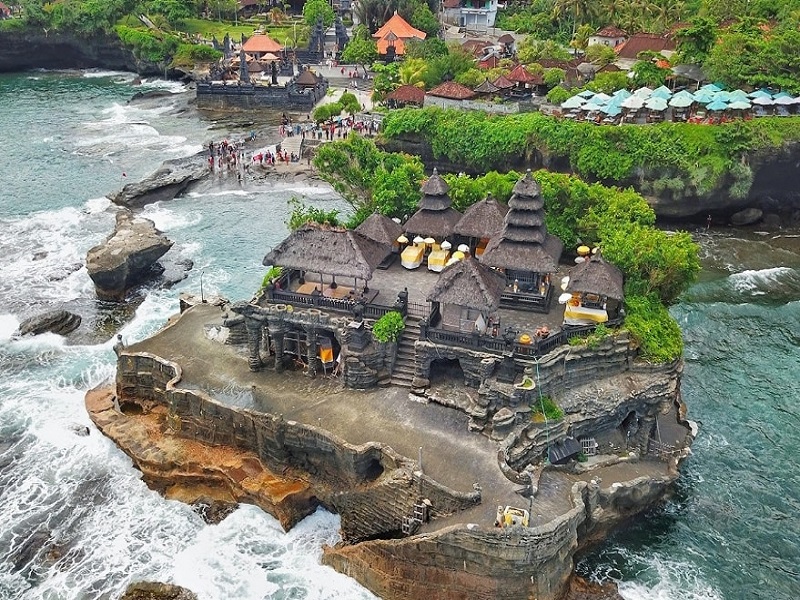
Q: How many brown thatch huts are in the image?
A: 7